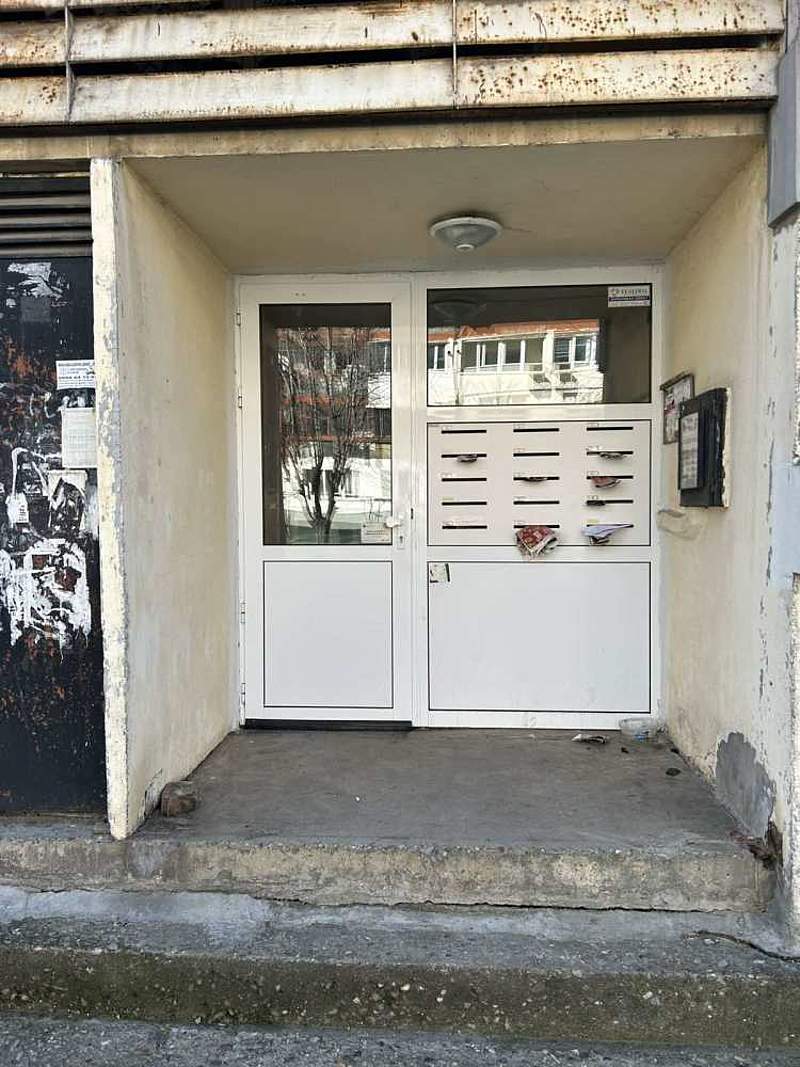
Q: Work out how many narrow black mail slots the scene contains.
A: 15